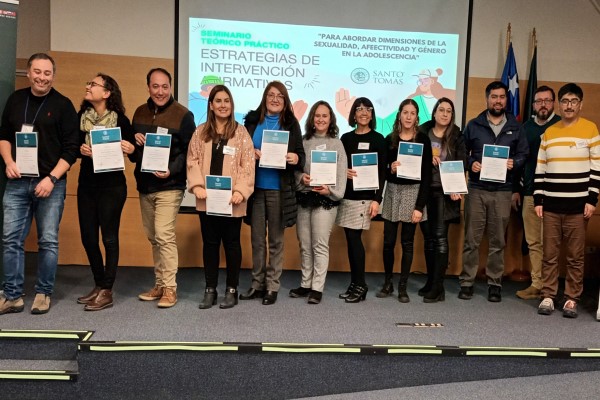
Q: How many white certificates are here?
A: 10